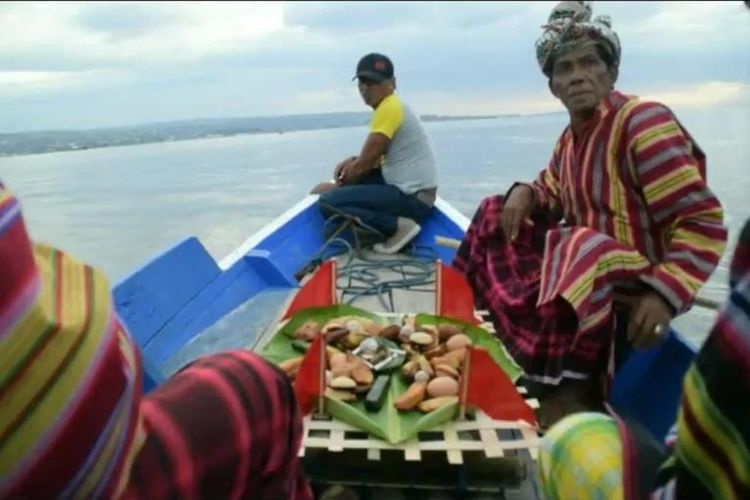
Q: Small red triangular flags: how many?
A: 4